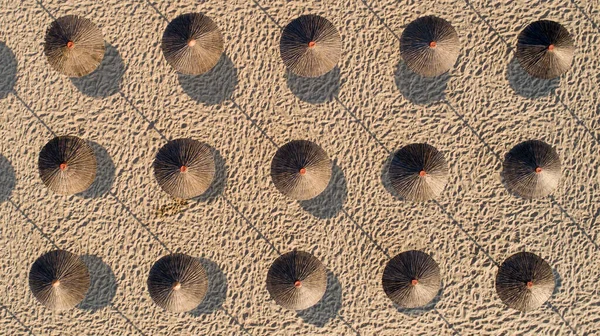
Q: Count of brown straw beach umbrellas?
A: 15